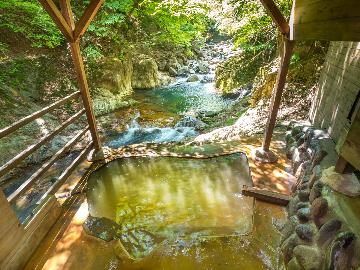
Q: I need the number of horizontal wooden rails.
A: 4